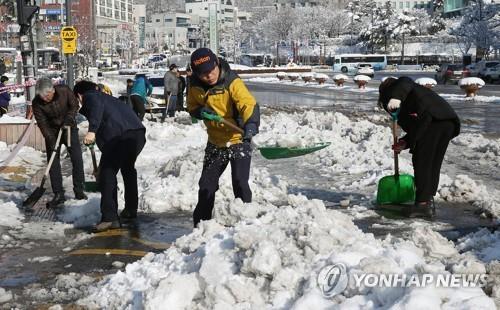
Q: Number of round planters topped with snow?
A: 9